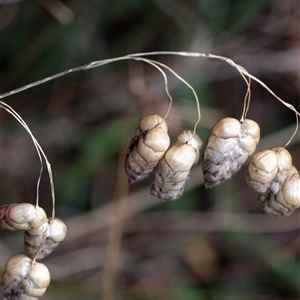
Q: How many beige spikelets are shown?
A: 8